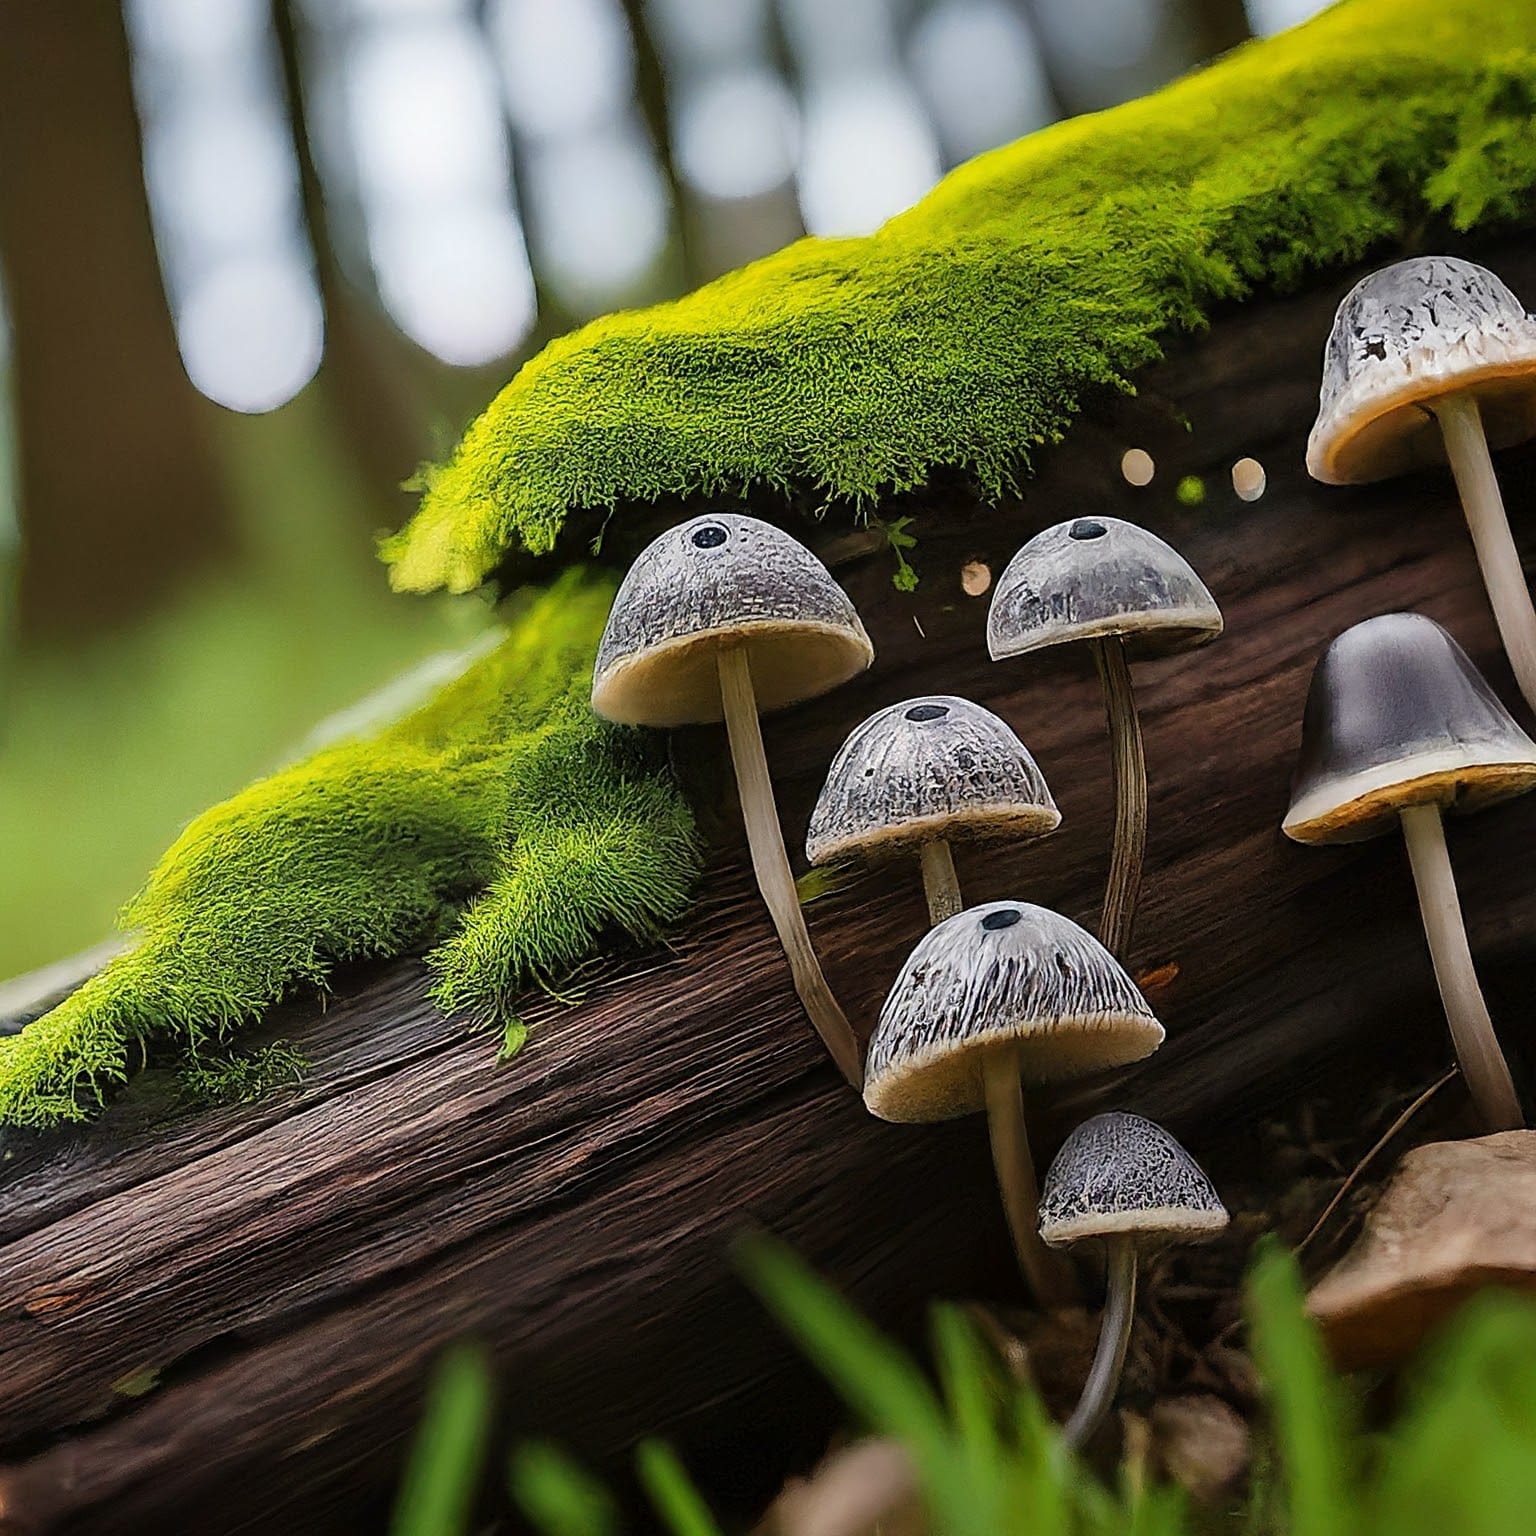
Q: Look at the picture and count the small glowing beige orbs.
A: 3